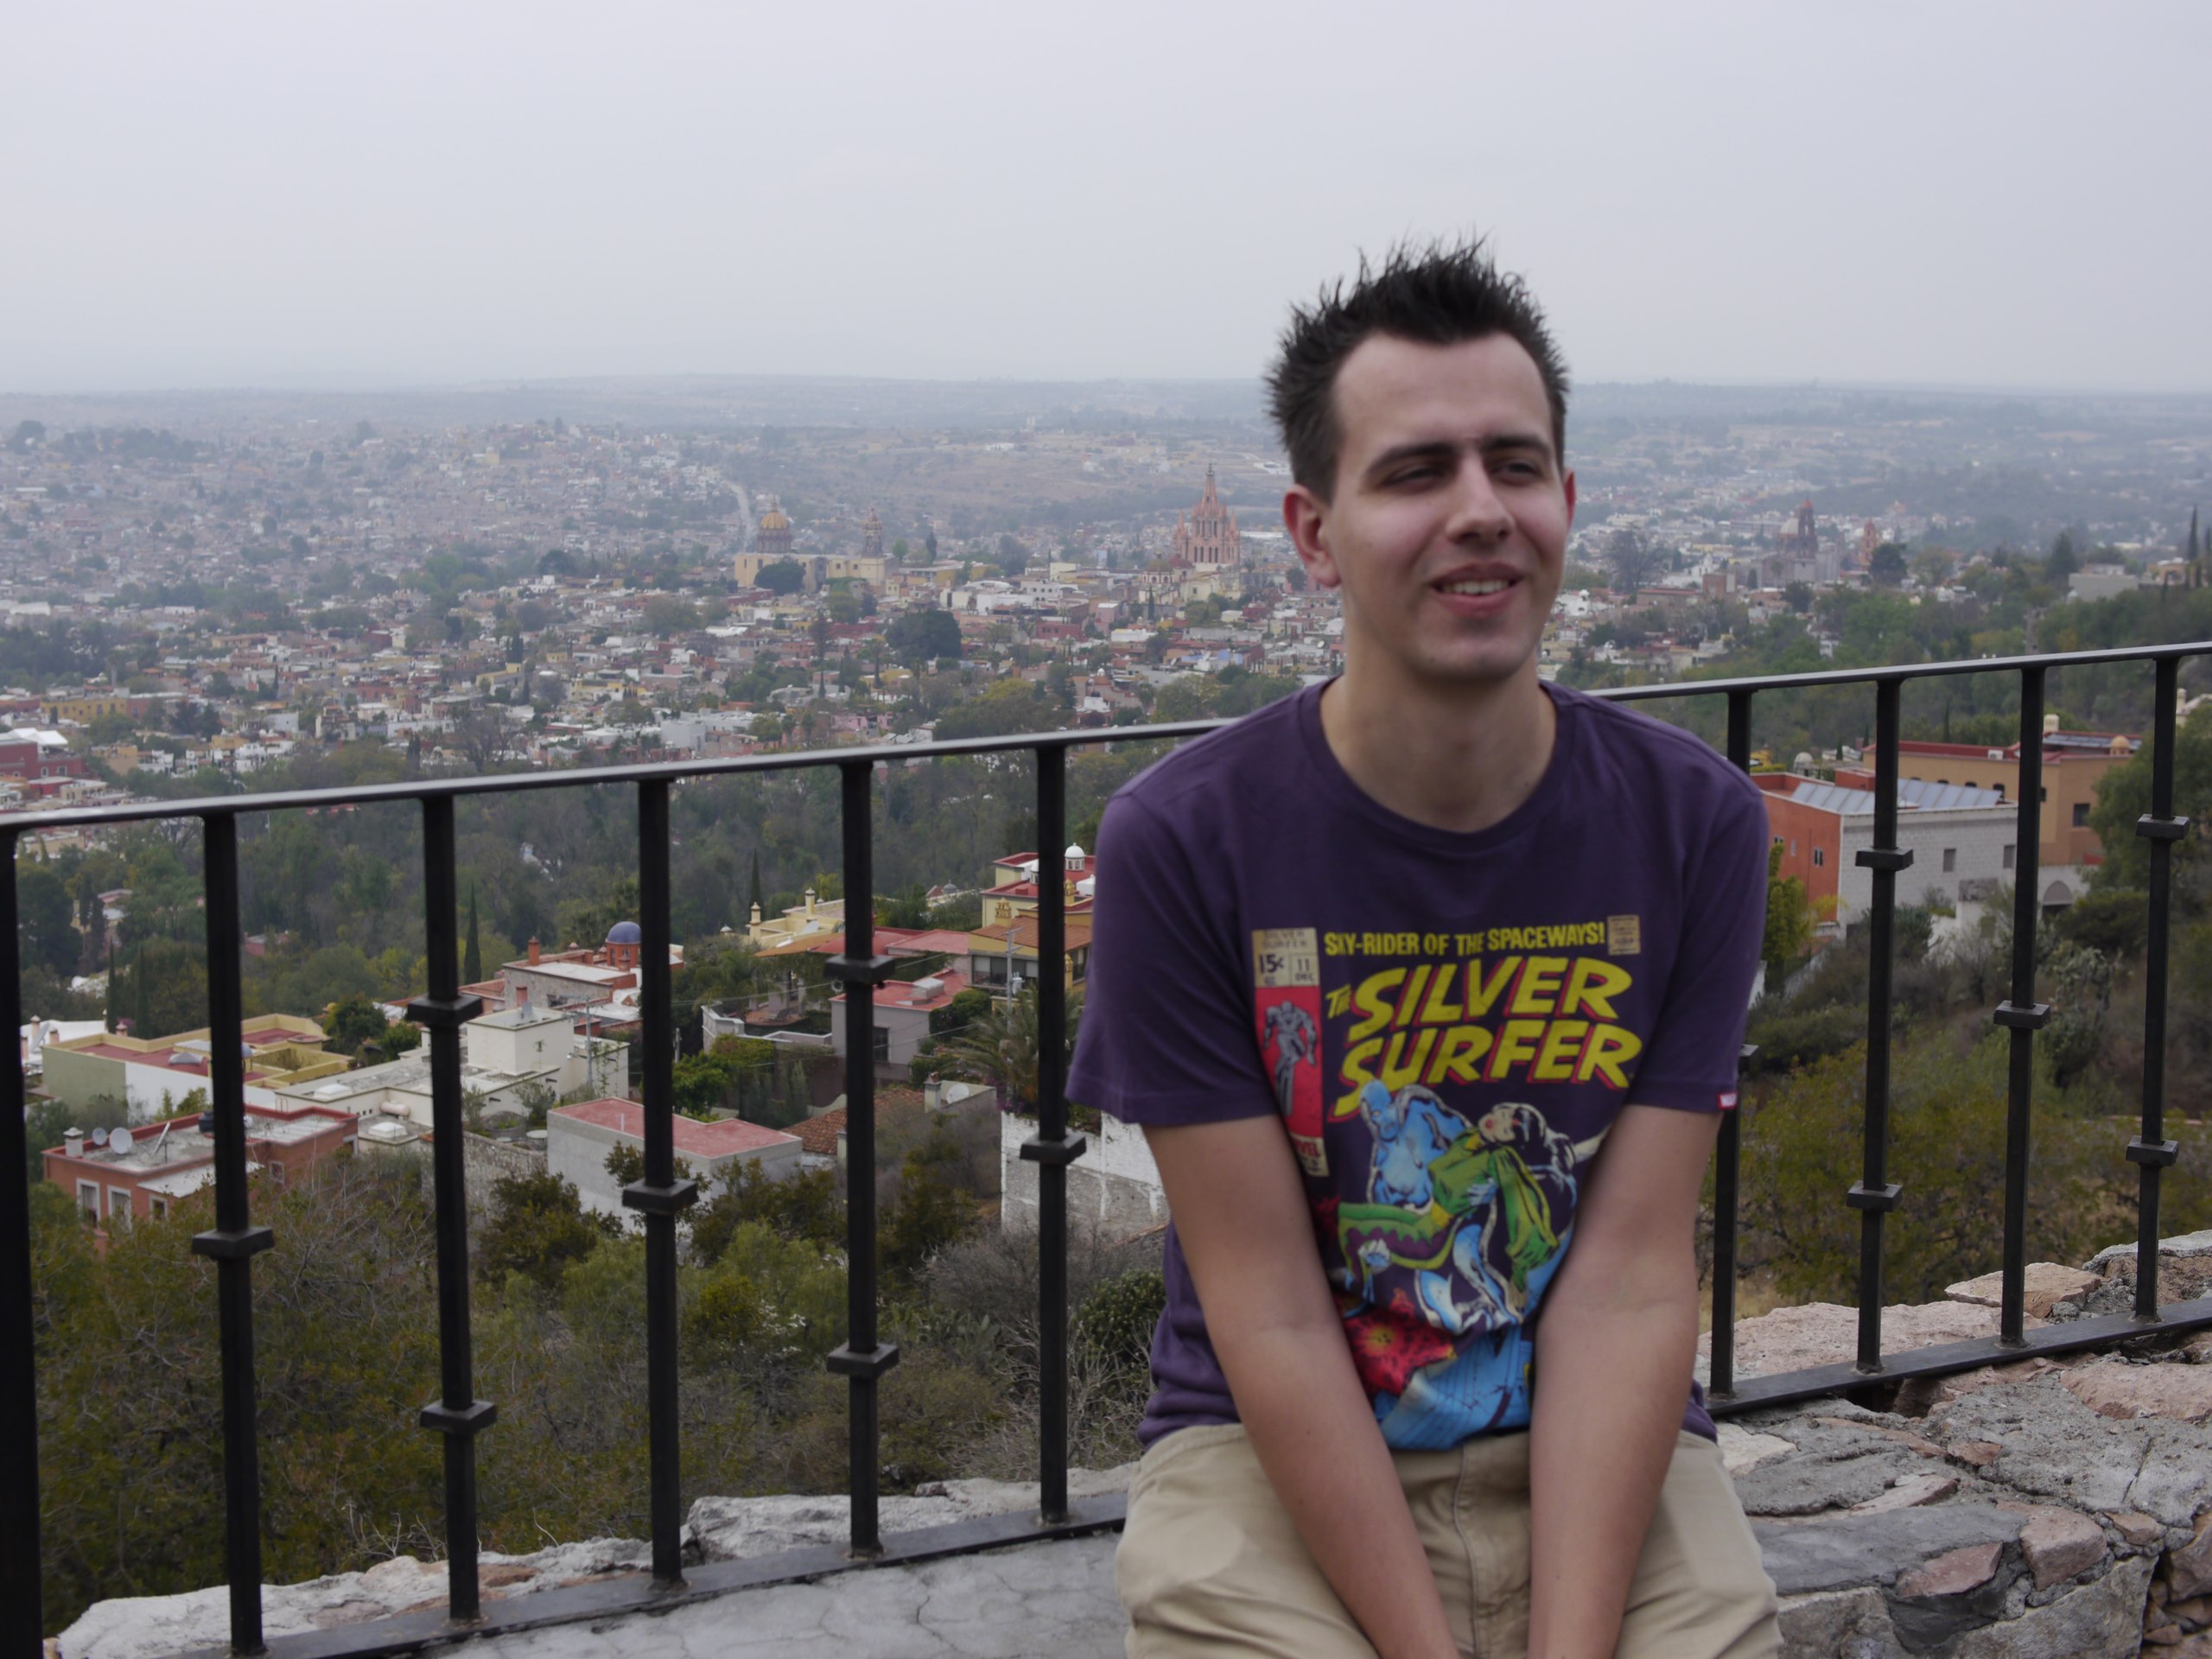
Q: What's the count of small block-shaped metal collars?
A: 13